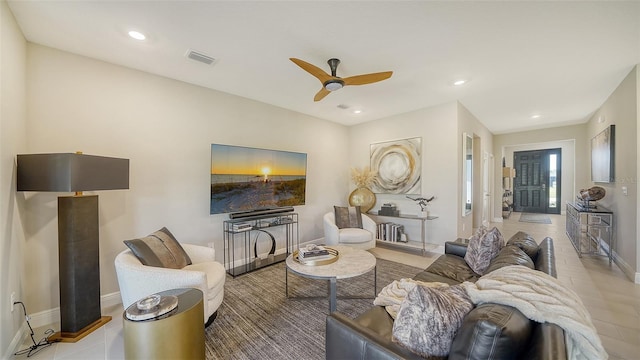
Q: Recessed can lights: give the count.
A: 4